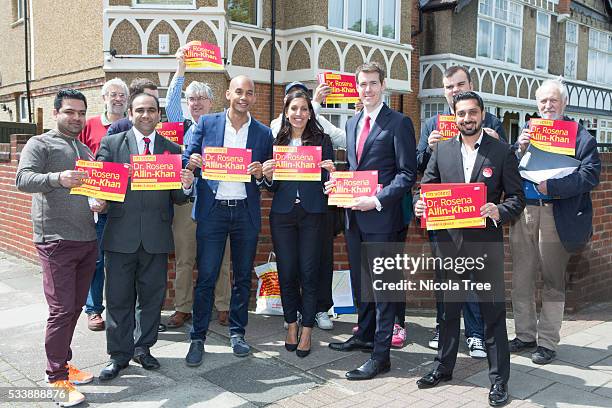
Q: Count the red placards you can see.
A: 11